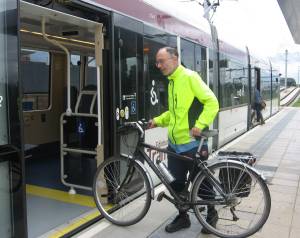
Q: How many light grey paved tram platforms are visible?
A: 1